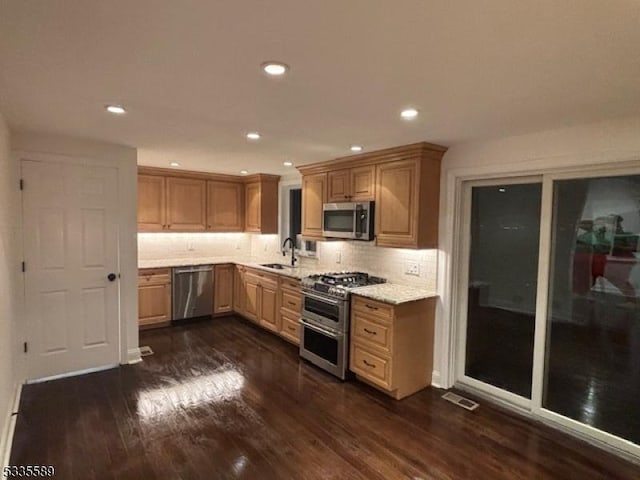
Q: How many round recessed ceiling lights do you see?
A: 8